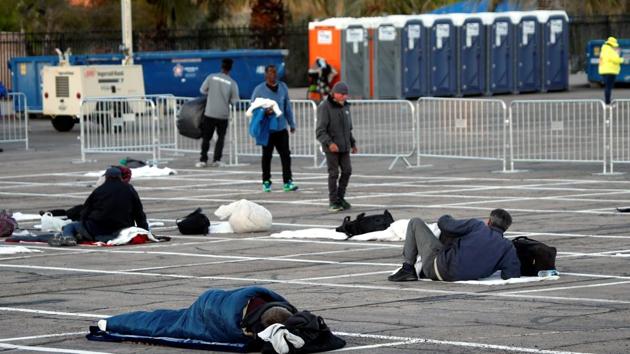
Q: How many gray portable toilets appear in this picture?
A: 2